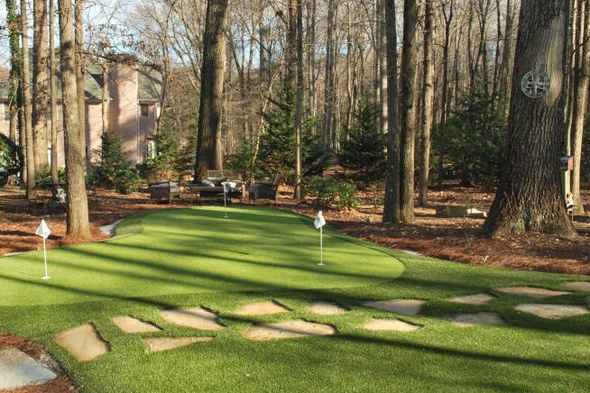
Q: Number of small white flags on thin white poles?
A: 3